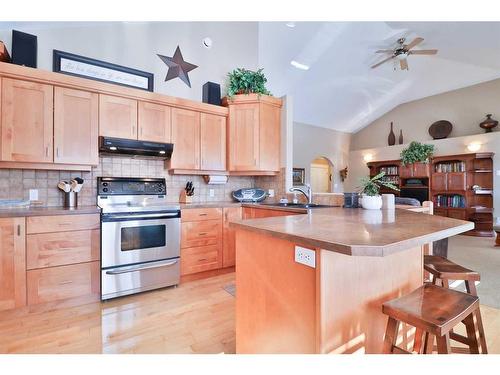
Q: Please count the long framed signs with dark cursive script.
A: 1